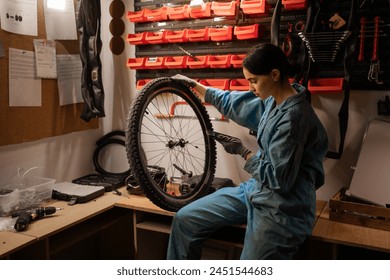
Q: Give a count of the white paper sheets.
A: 5